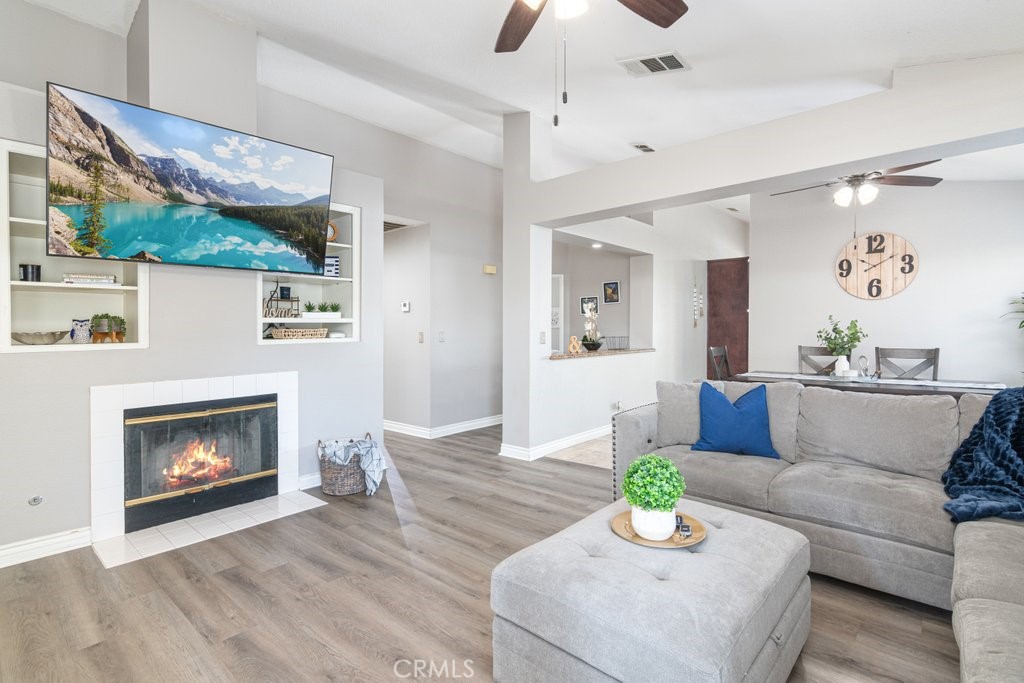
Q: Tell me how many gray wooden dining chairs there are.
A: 3